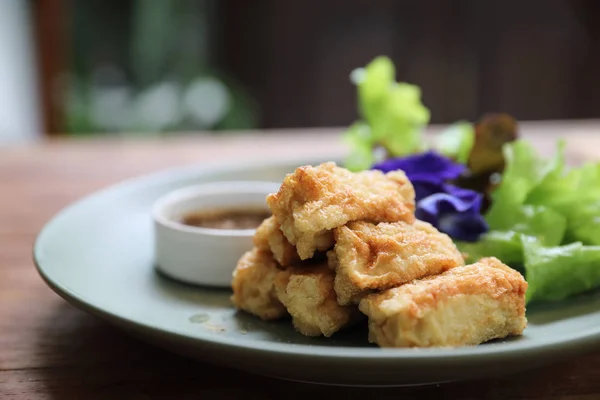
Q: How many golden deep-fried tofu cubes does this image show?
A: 6